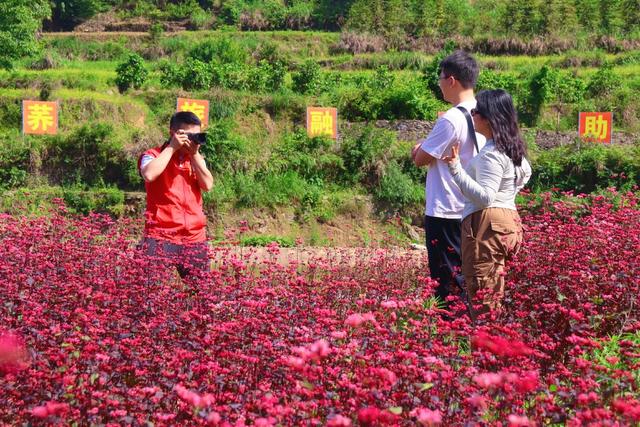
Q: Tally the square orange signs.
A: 4